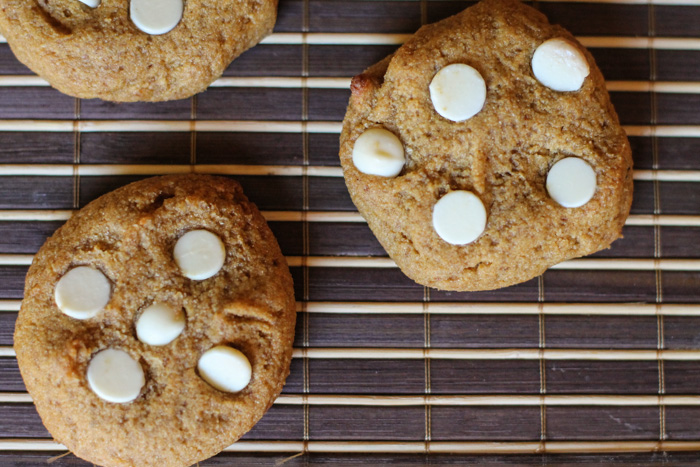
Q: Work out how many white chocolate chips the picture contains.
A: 12